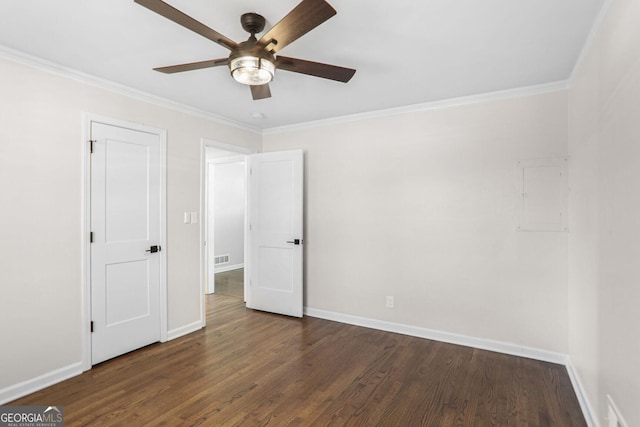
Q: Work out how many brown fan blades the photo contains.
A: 5